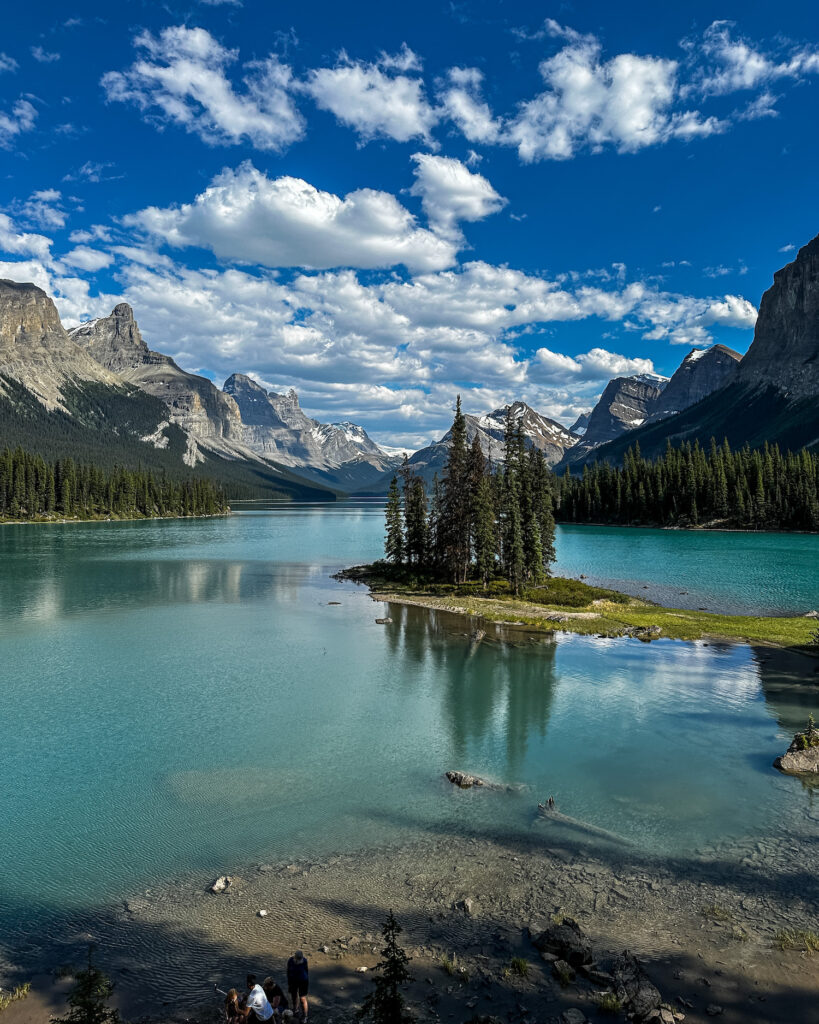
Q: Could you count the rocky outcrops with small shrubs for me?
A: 1